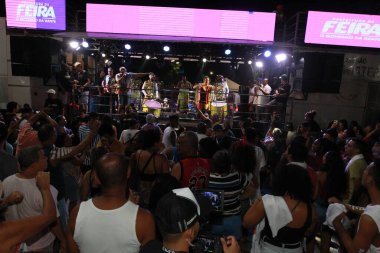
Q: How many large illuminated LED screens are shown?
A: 3